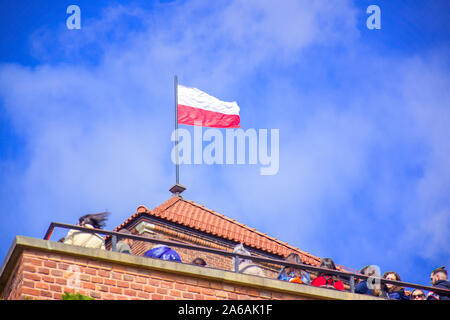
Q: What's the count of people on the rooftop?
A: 11